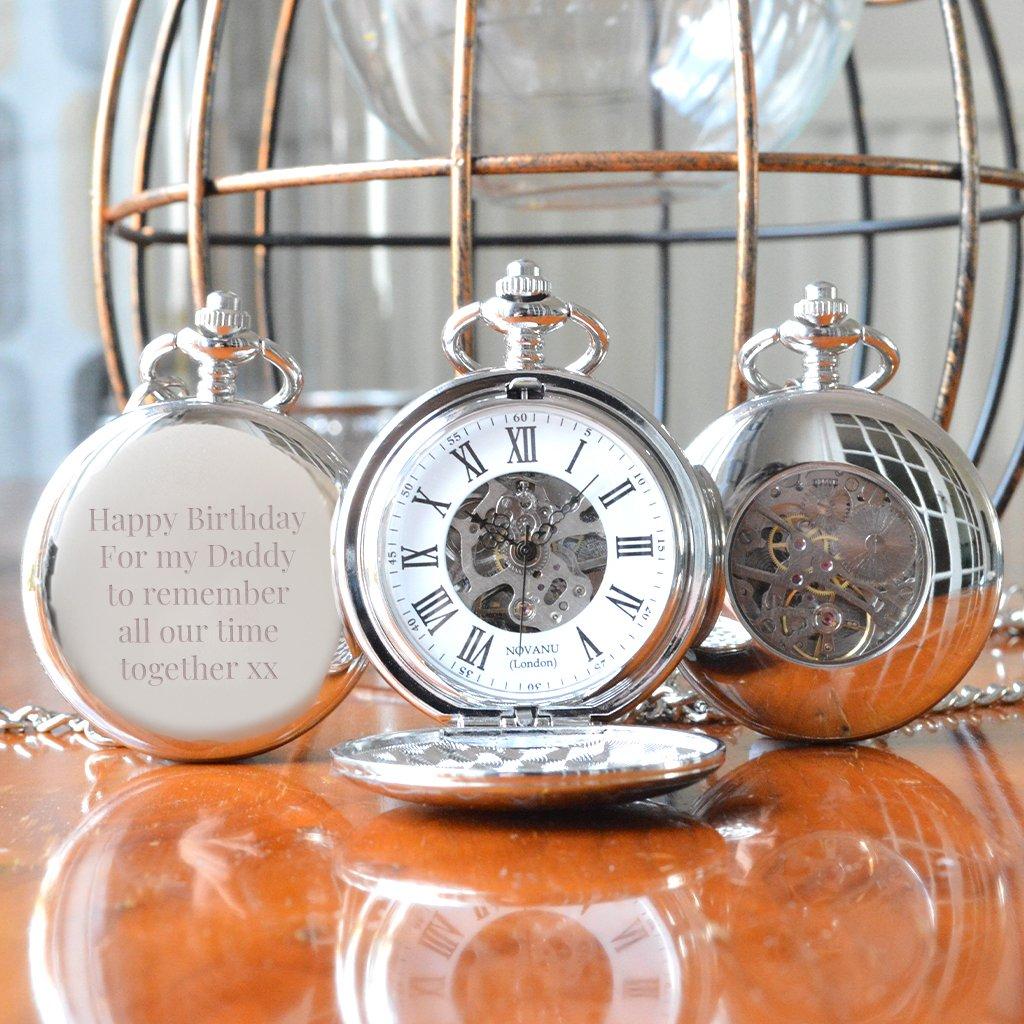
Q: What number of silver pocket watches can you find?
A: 3